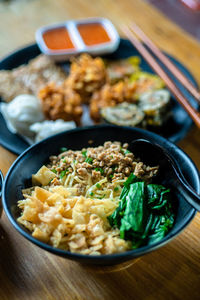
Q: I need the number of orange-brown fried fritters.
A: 3